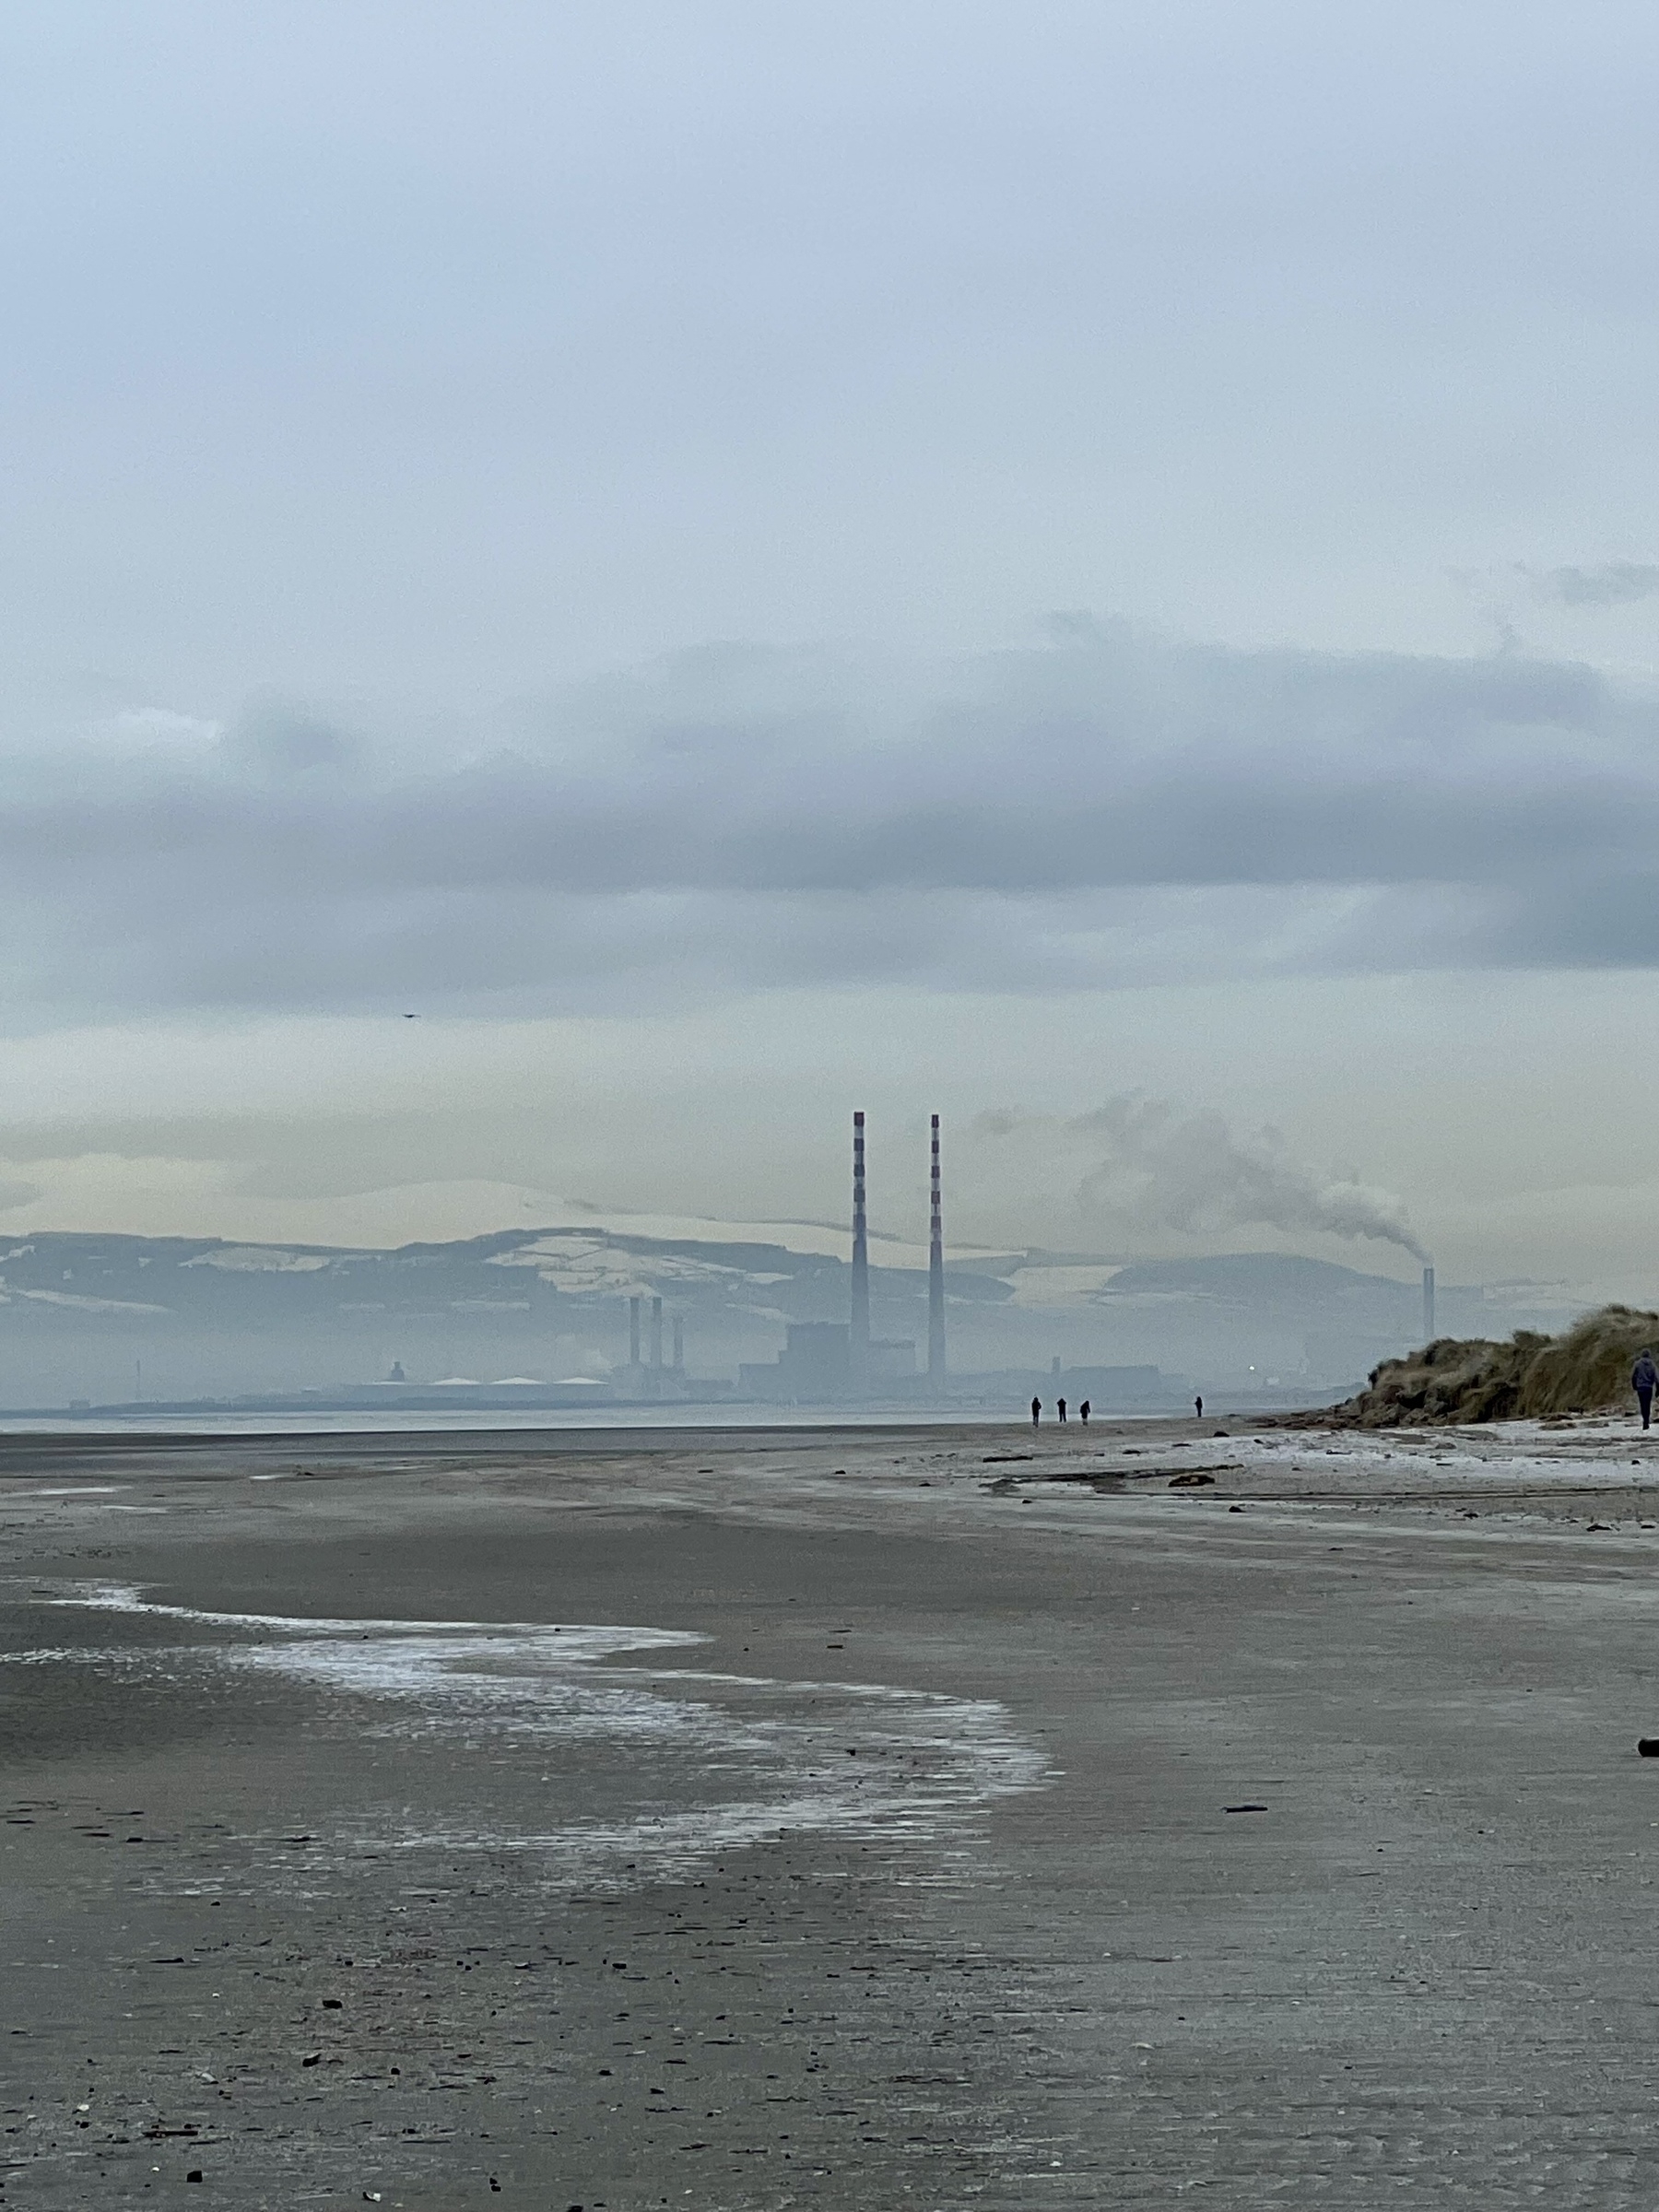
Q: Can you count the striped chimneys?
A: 2